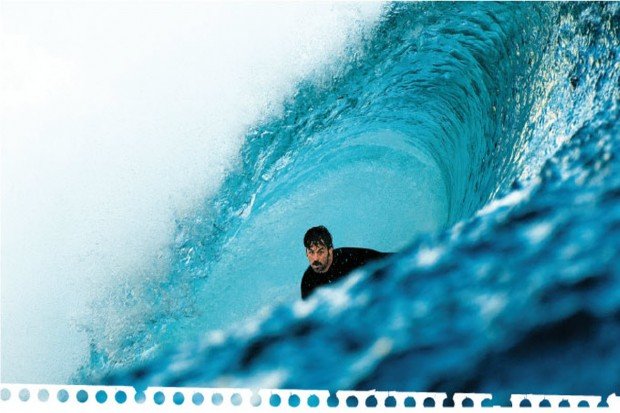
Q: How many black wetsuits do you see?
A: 1